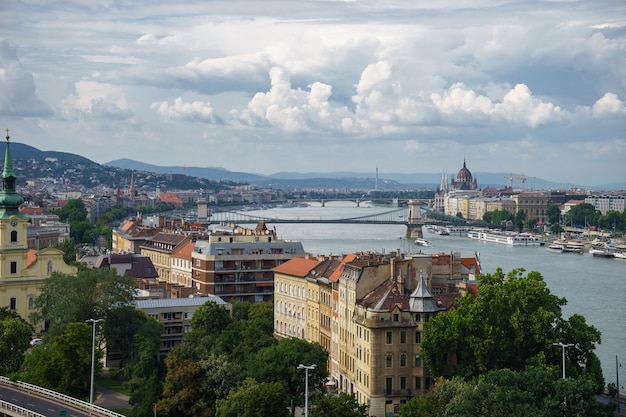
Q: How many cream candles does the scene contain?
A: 0